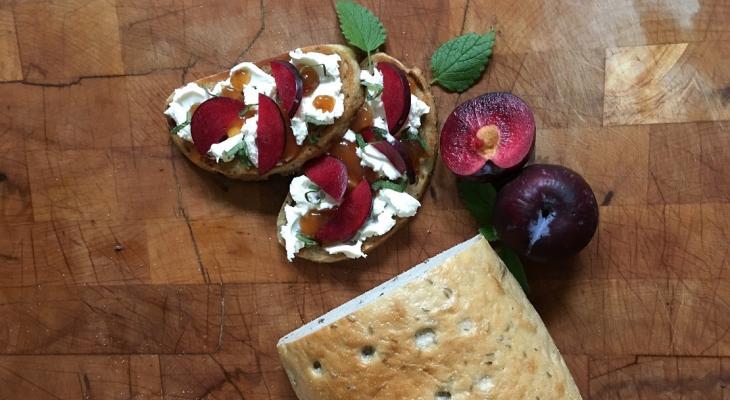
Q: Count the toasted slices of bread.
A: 2